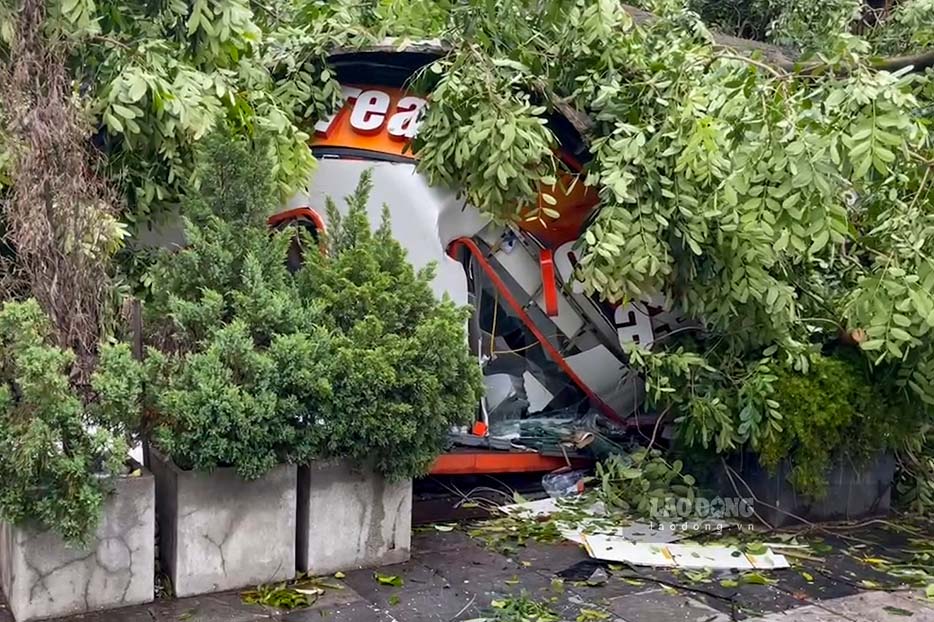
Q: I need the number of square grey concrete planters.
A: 3